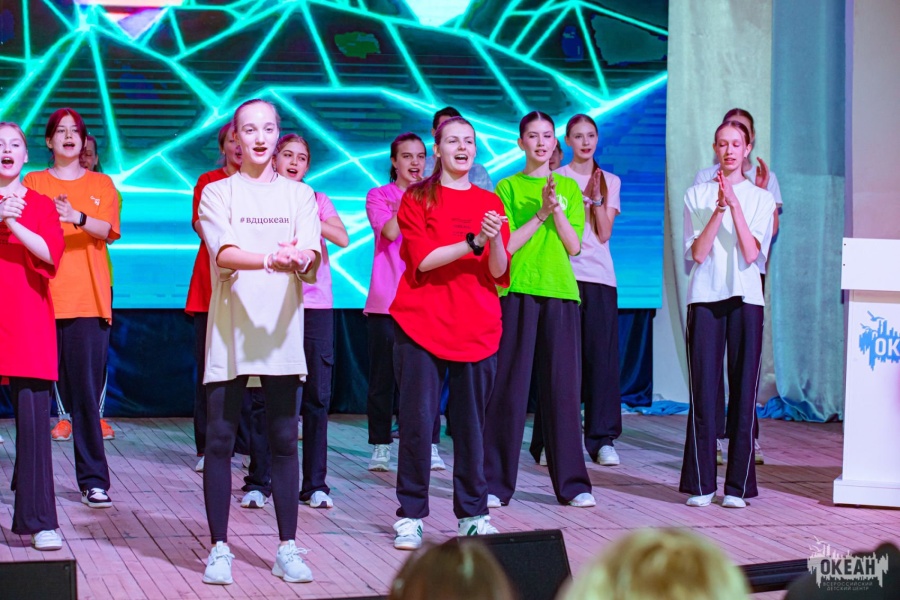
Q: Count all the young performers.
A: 14